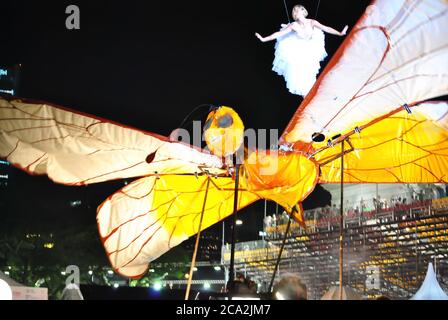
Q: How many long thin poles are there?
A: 4